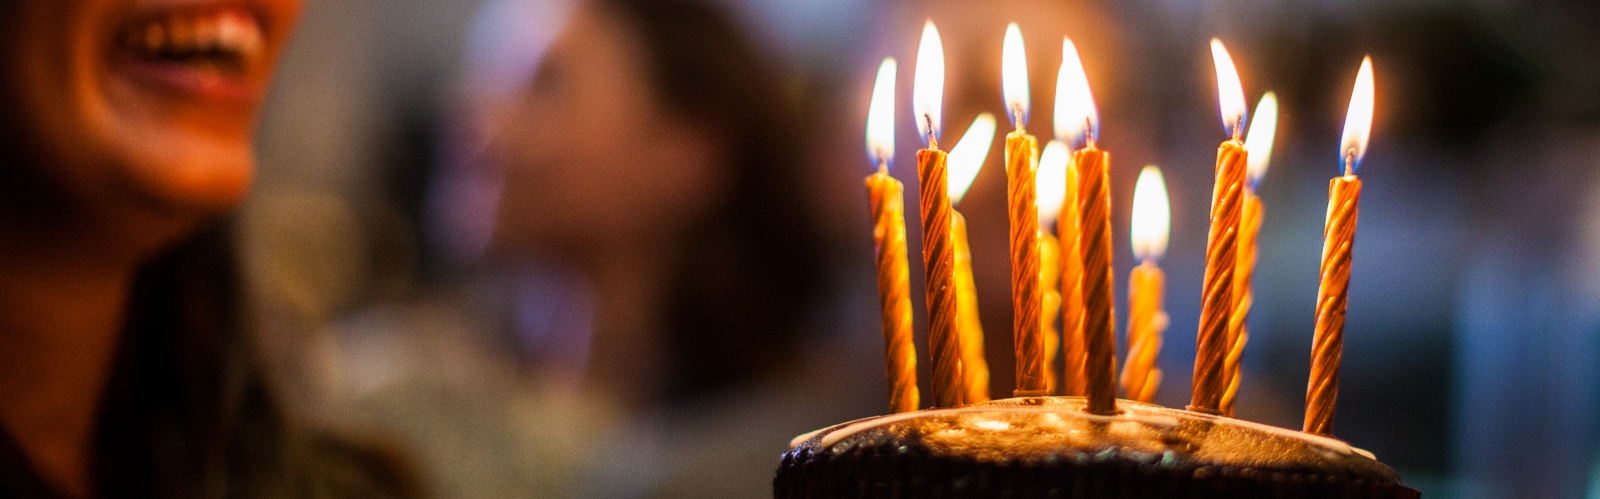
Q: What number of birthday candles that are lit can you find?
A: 11